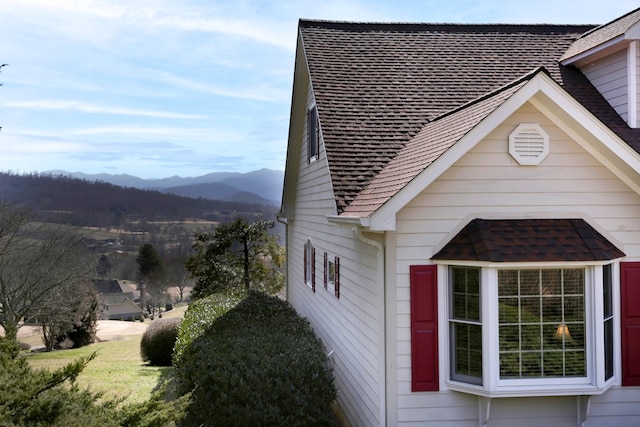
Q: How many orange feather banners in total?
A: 0